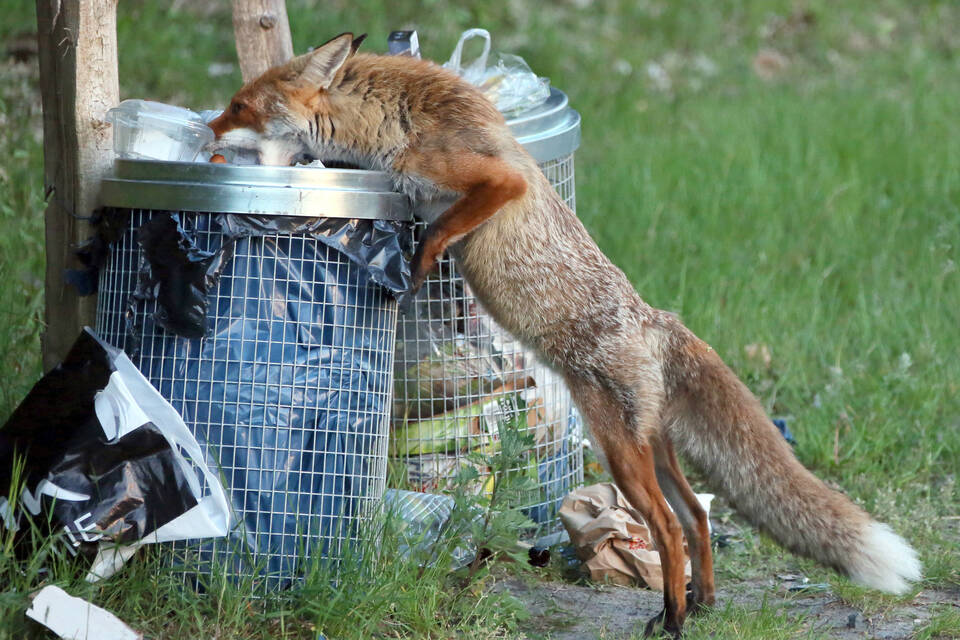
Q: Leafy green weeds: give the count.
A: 1